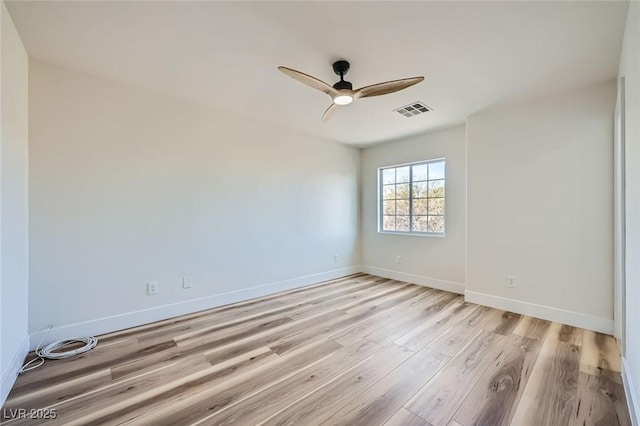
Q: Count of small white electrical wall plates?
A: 5